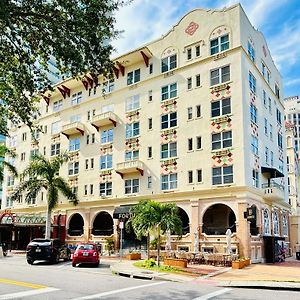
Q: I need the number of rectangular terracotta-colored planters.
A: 3